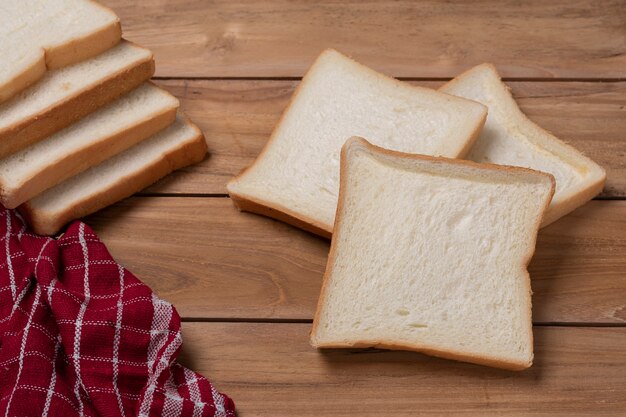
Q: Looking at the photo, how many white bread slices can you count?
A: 7